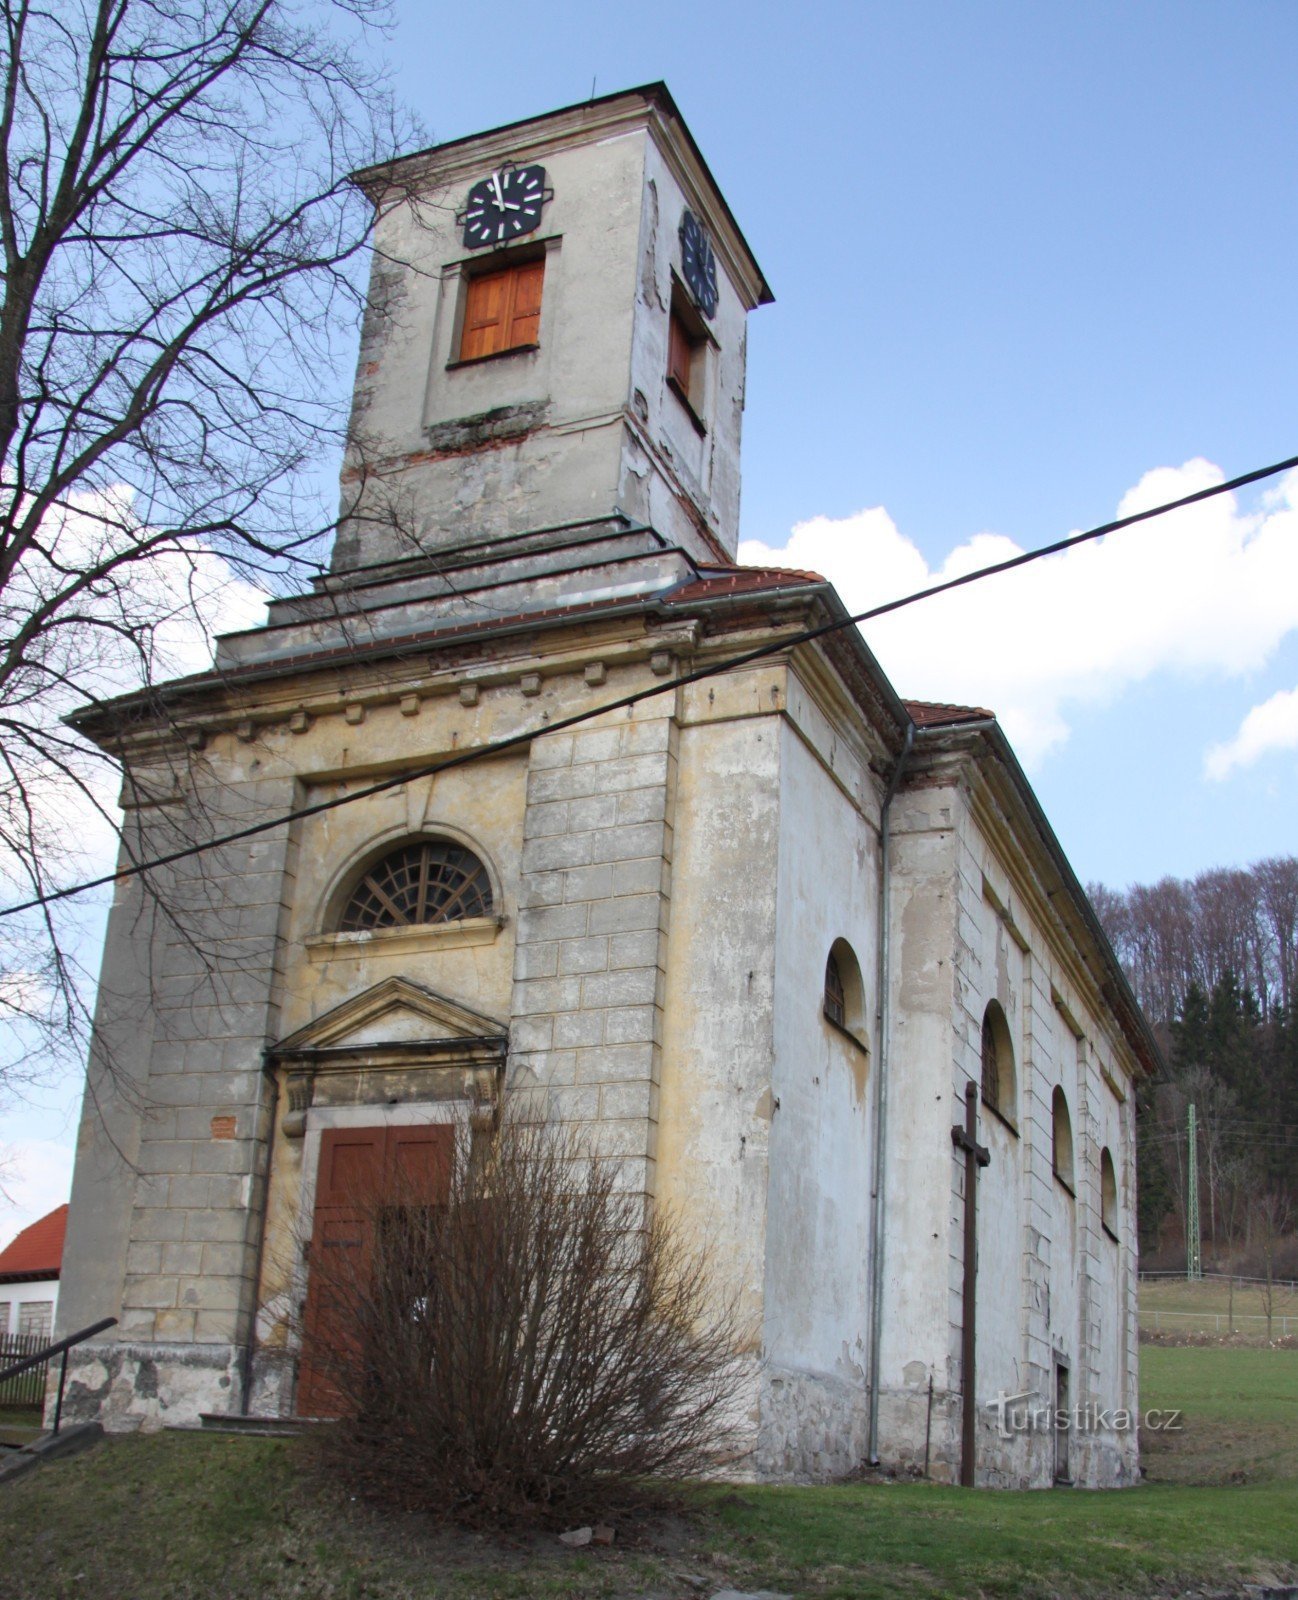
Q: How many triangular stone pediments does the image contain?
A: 1